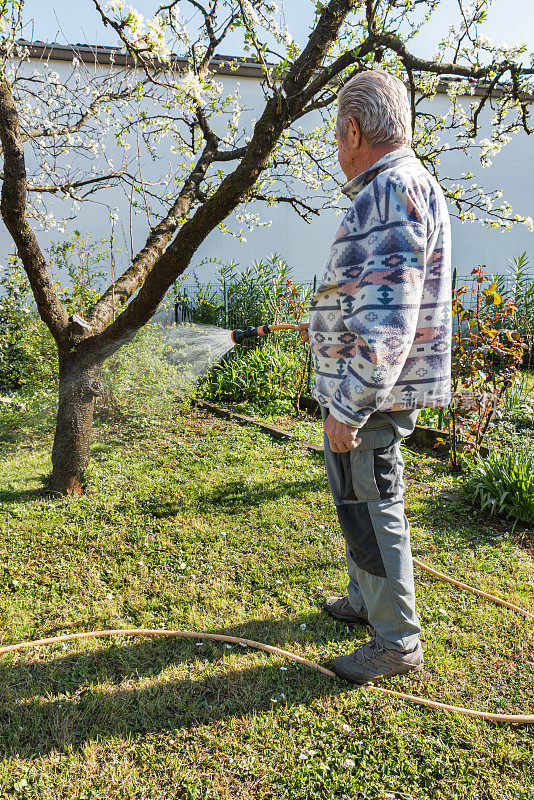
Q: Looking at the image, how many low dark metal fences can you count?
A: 1